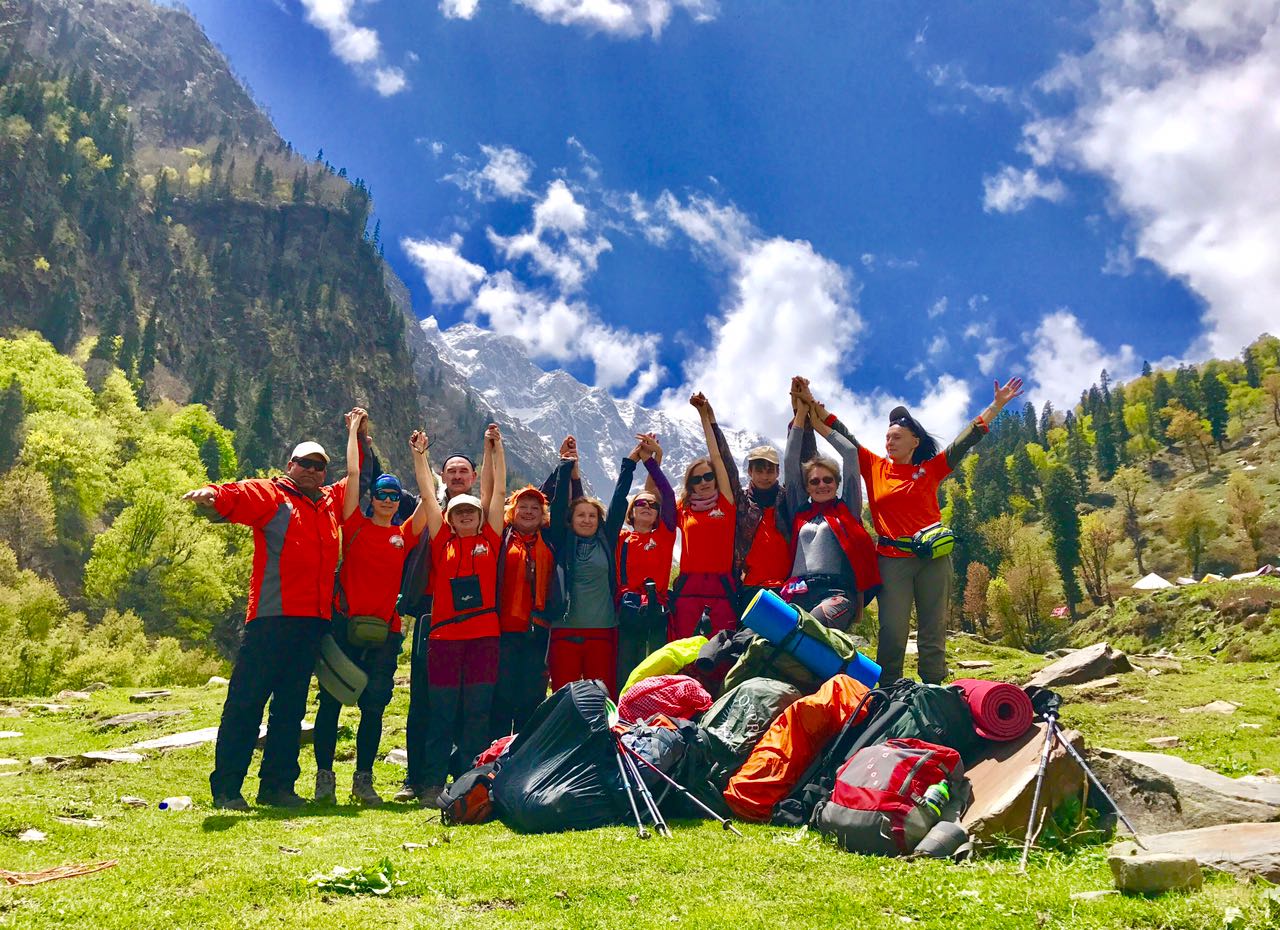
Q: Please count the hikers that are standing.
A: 11